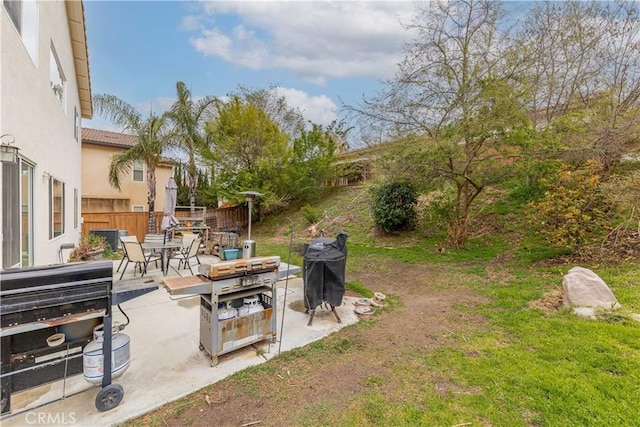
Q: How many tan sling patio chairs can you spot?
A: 4